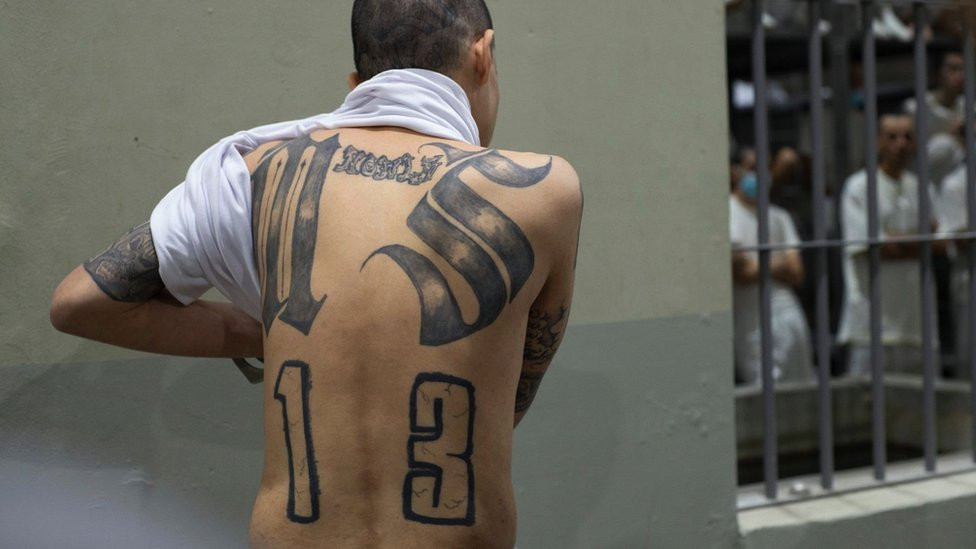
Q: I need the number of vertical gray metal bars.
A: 5